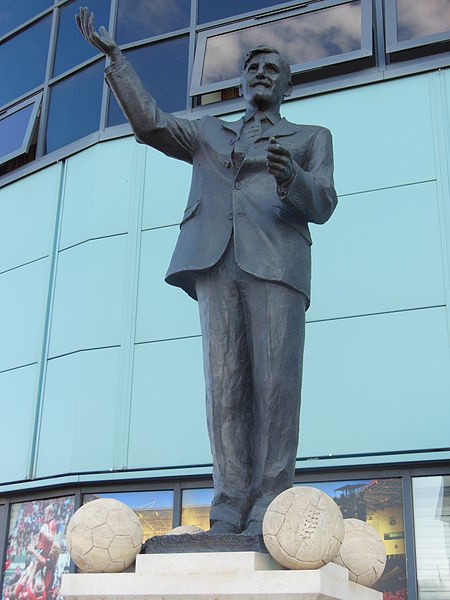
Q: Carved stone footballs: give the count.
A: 4